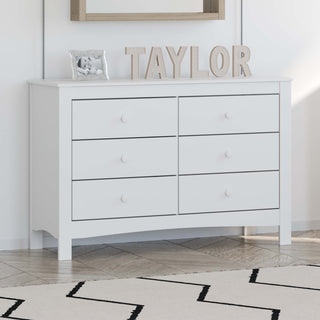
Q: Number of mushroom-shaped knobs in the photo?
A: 6